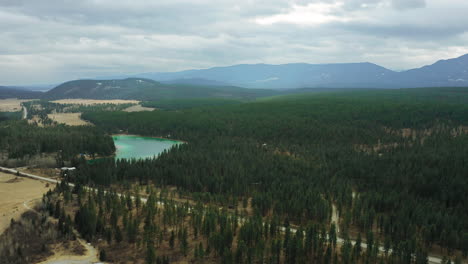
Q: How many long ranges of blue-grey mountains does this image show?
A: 1